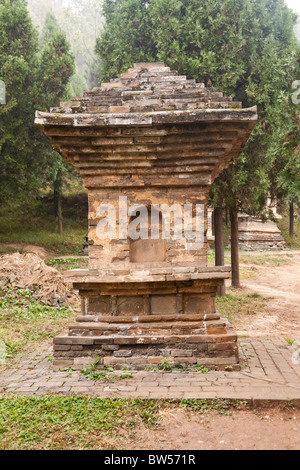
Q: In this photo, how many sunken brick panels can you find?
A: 4